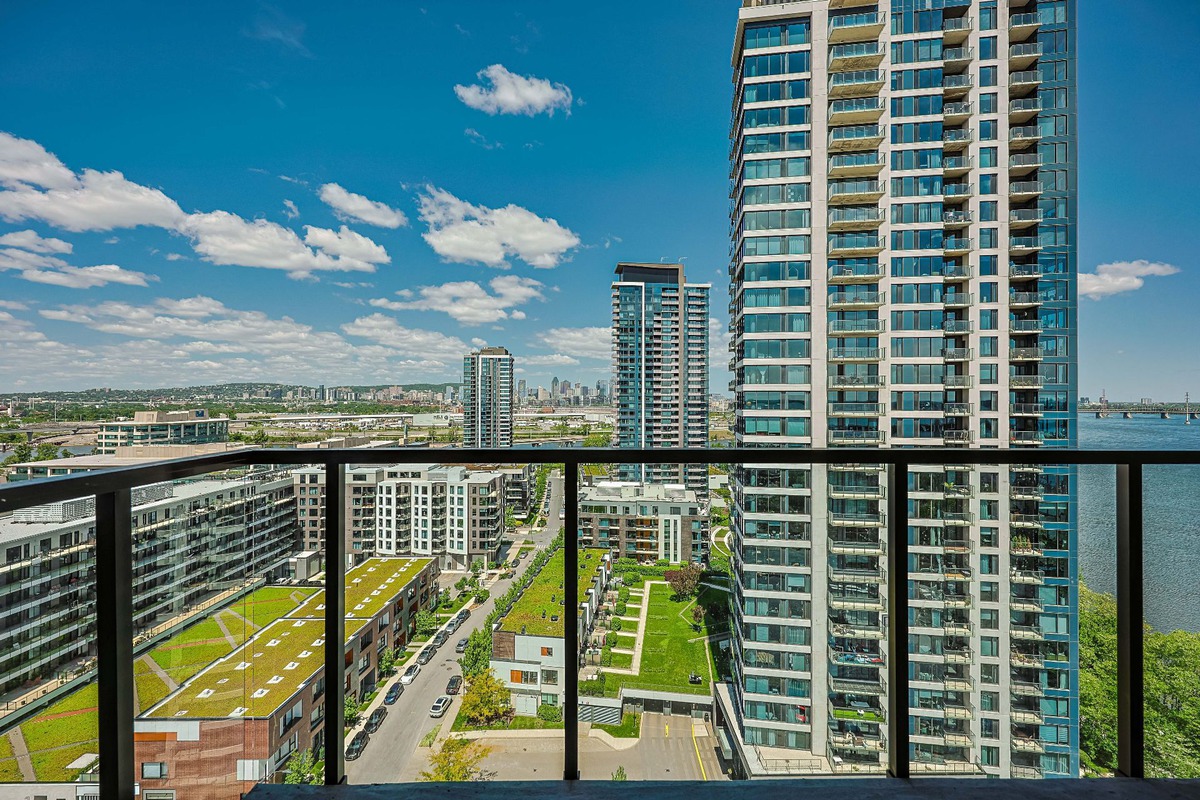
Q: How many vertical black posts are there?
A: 5